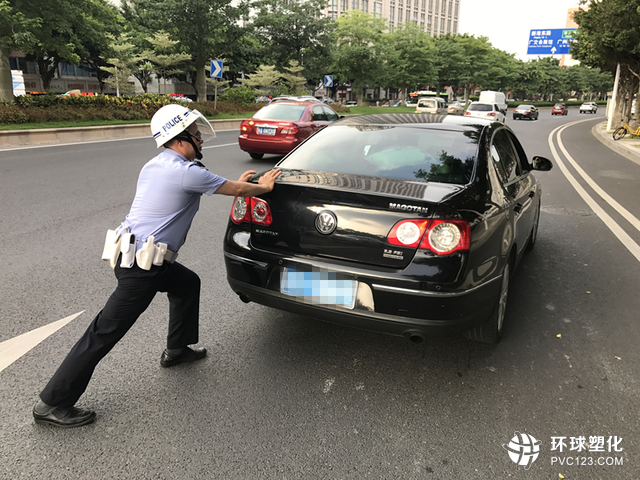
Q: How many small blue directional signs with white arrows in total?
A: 2